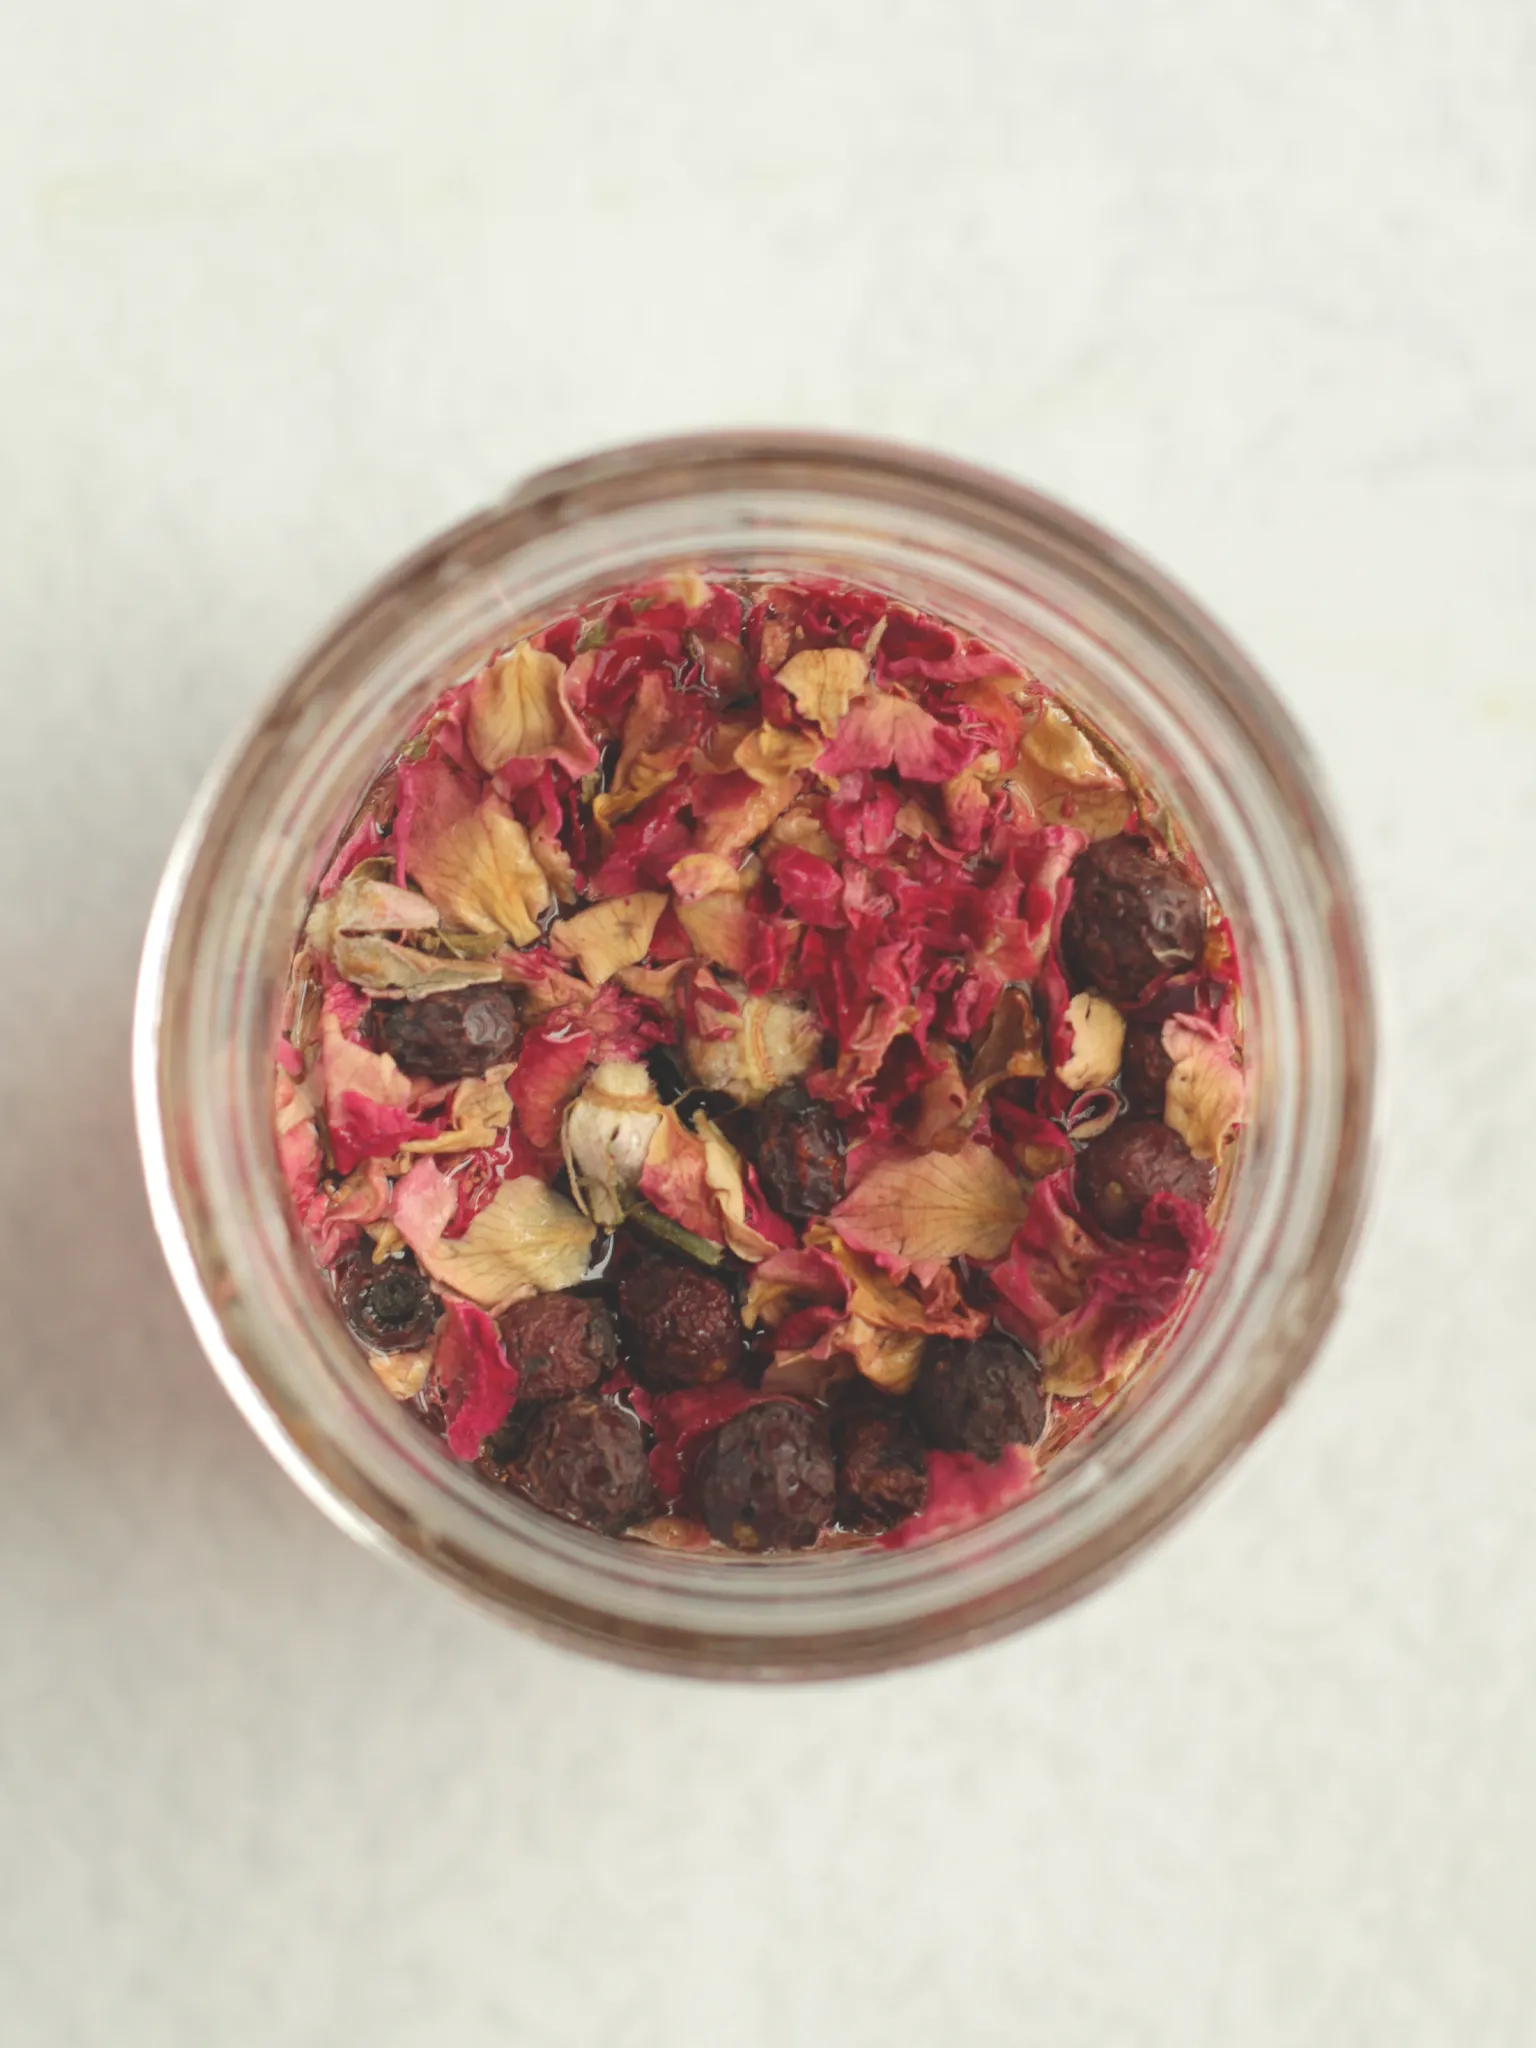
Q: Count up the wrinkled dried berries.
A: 12